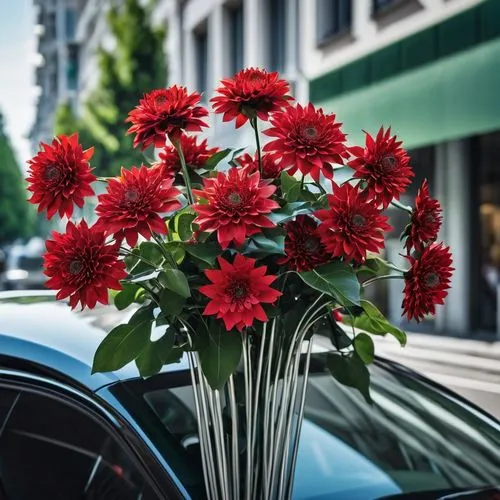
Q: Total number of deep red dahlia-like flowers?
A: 15